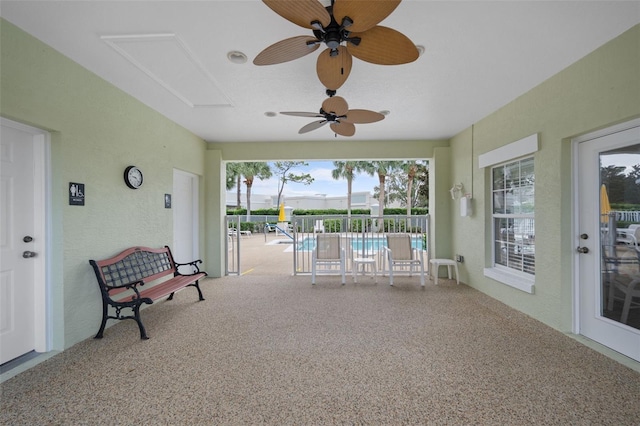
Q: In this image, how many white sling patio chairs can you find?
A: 2